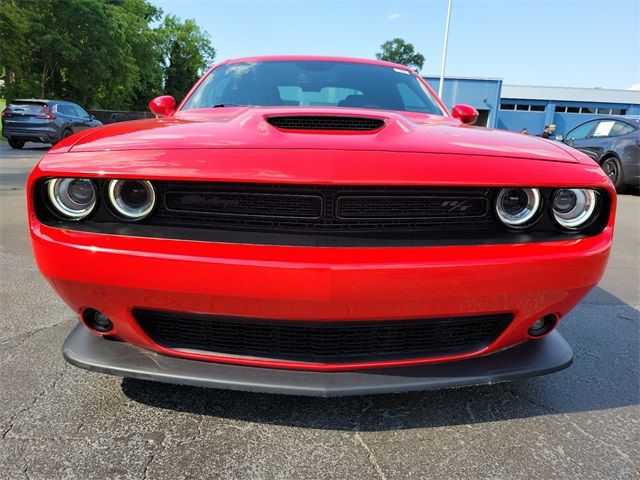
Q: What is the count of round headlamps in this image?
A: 4